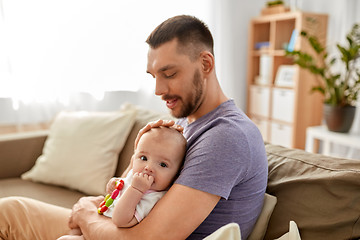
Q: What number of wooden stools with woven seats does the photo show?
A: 0